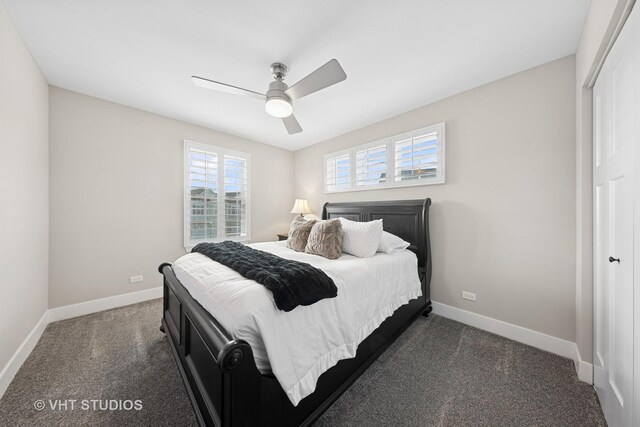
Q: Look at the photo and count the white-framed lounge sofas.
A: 0